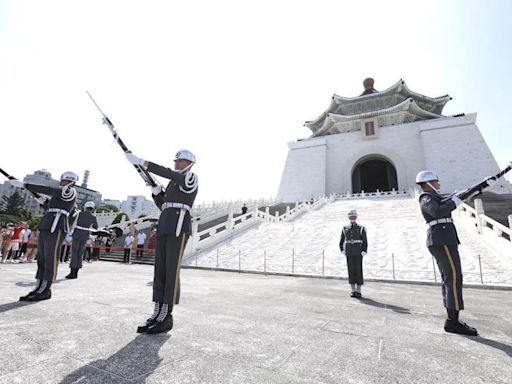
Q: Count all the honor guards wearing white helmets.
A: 5